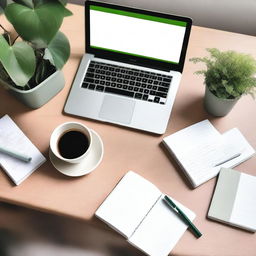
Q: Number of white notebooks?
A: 4